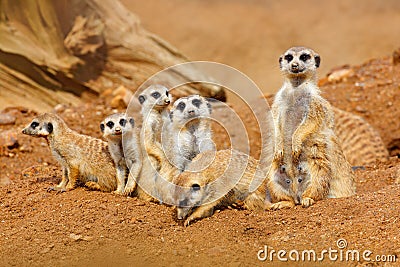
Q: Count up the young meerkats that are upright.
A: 3